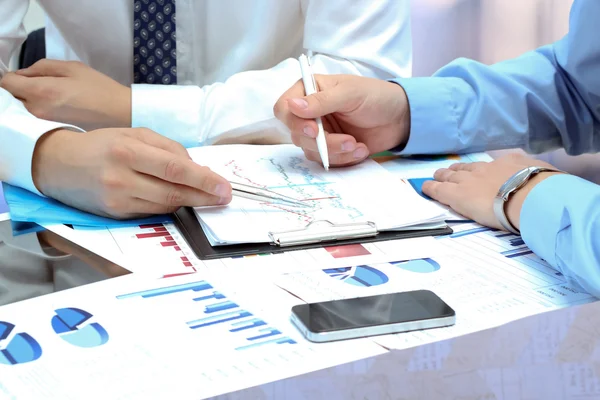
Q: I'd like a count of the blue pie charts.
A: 4